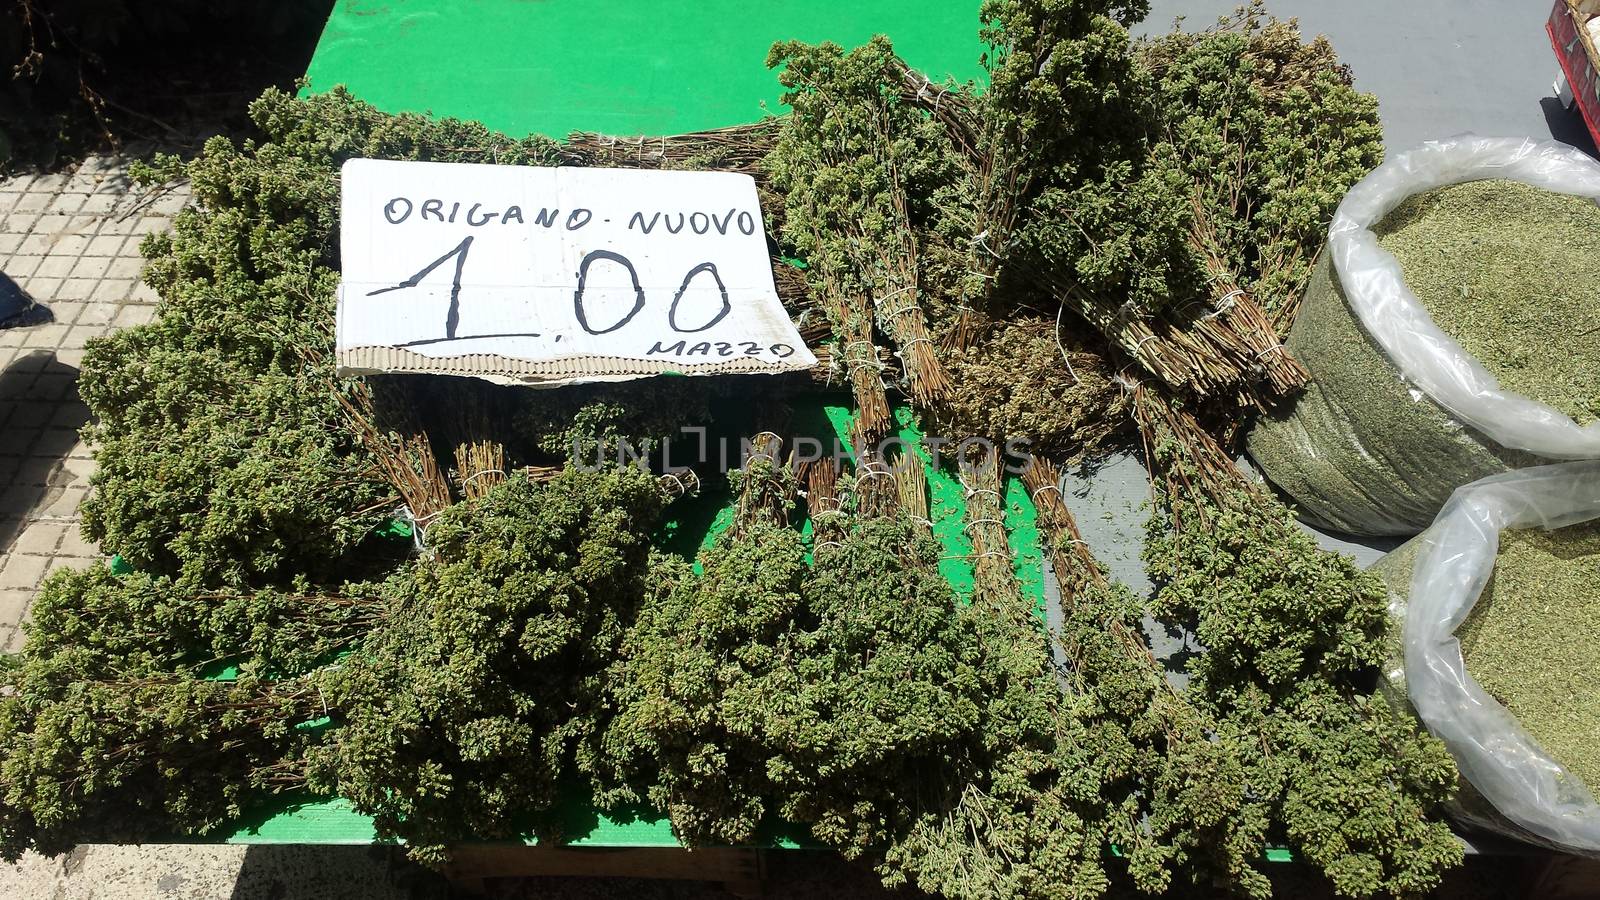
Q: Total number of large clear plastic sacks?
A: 2